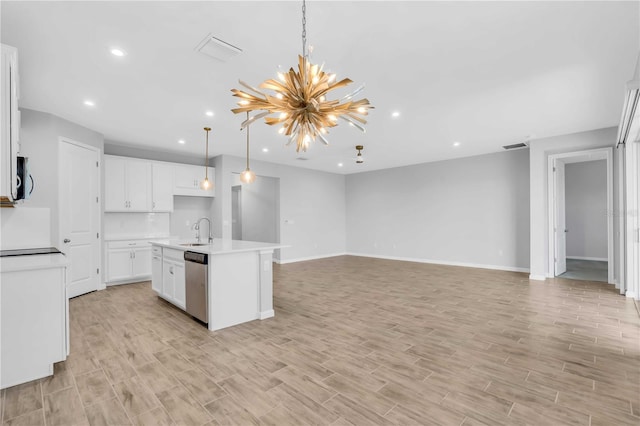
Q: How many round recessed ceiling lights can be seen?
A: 8